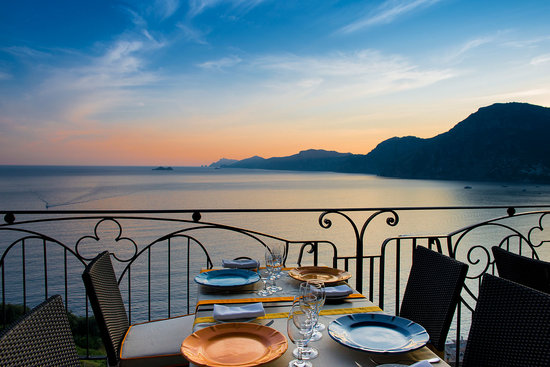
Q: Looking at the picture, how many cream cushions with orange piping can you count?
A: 1